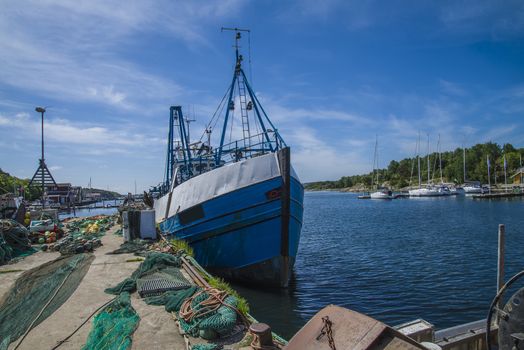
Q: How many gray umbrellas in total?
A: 0